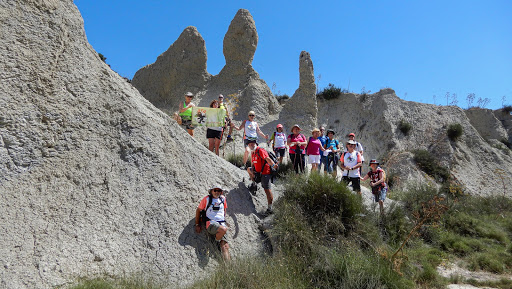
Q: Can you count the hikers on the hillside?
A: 14